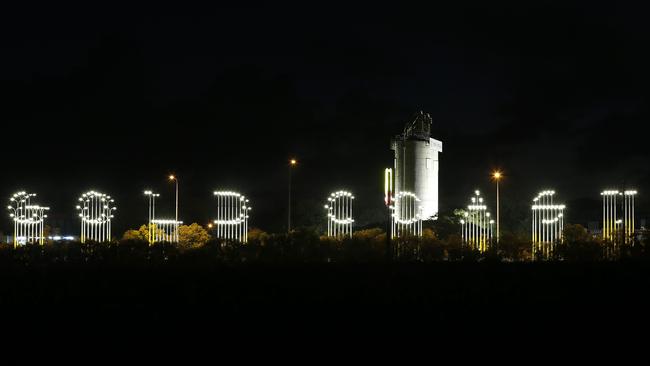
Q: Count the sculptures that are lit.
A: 9